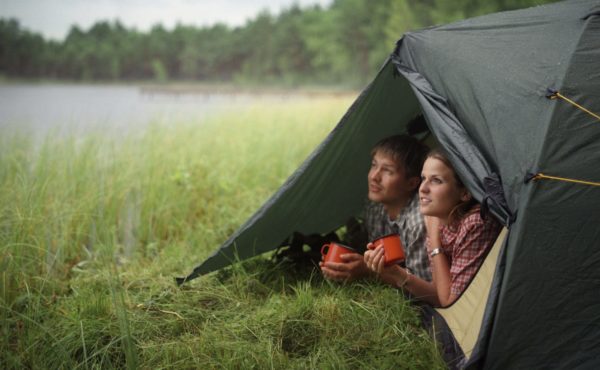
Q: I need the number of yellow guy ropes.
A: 2